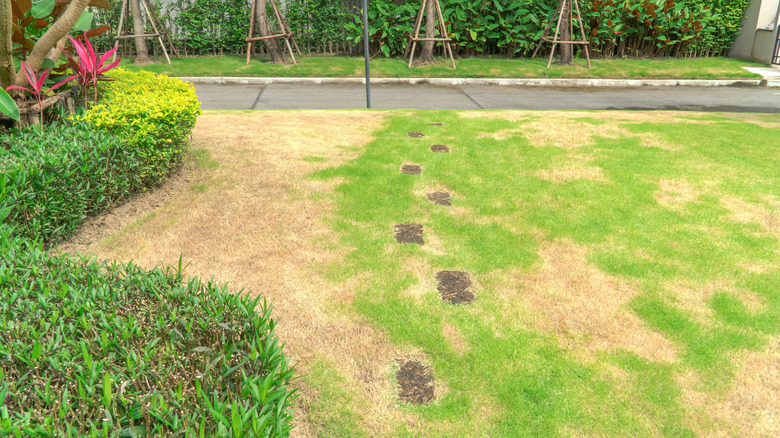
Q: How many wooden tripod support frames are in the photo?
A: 4